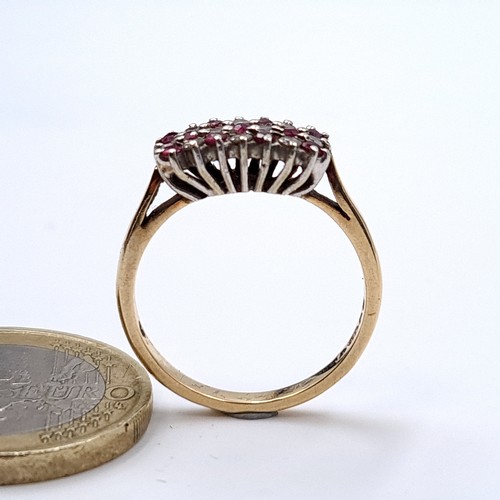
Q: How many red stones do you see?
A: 11